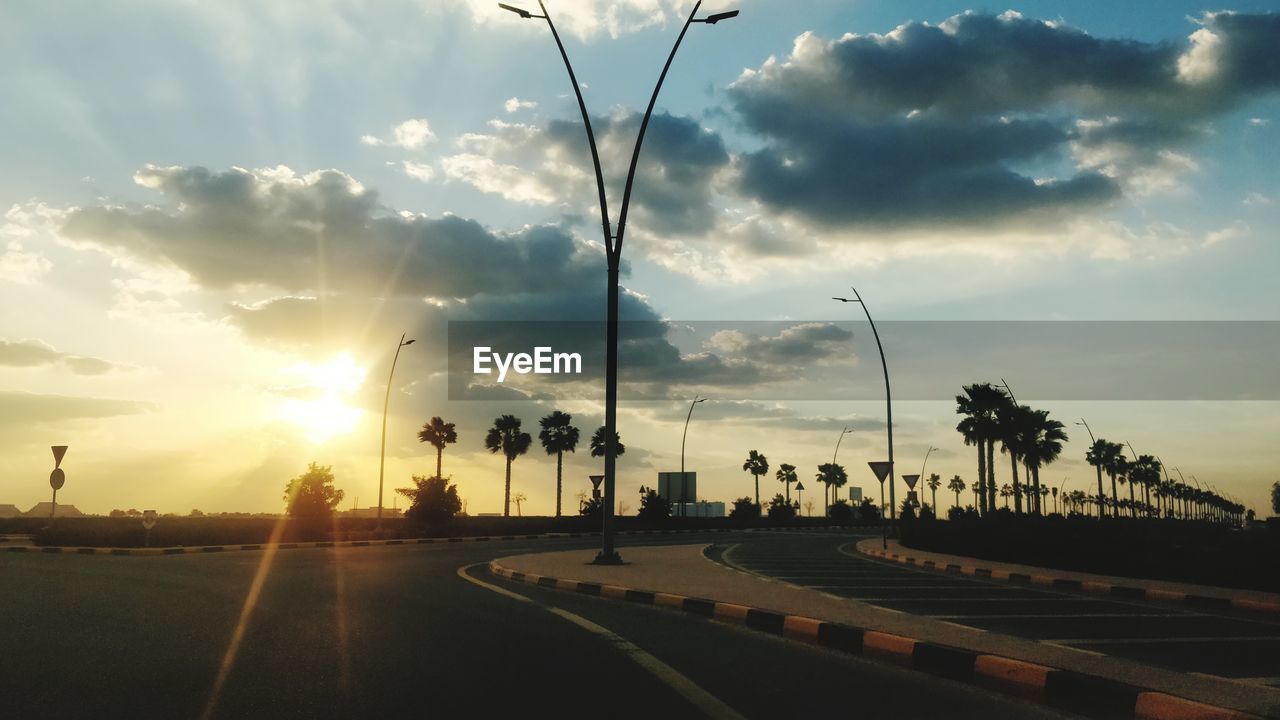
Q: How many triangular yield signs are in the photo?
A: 4